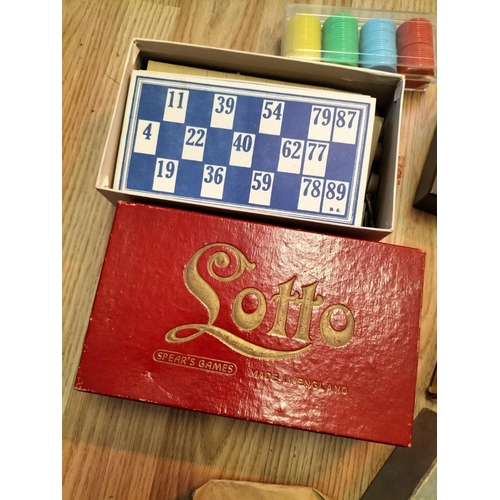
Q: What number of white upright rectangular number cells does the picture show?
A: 15